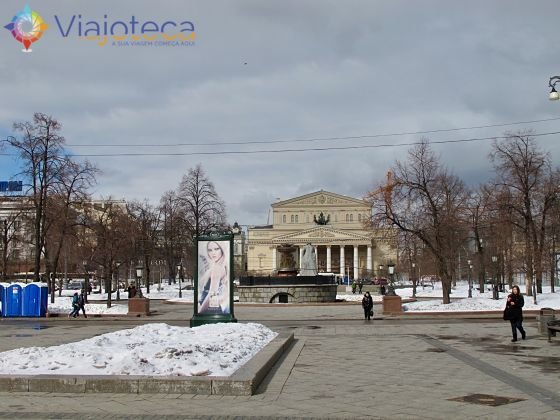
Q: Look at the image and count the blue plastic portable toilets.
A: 3